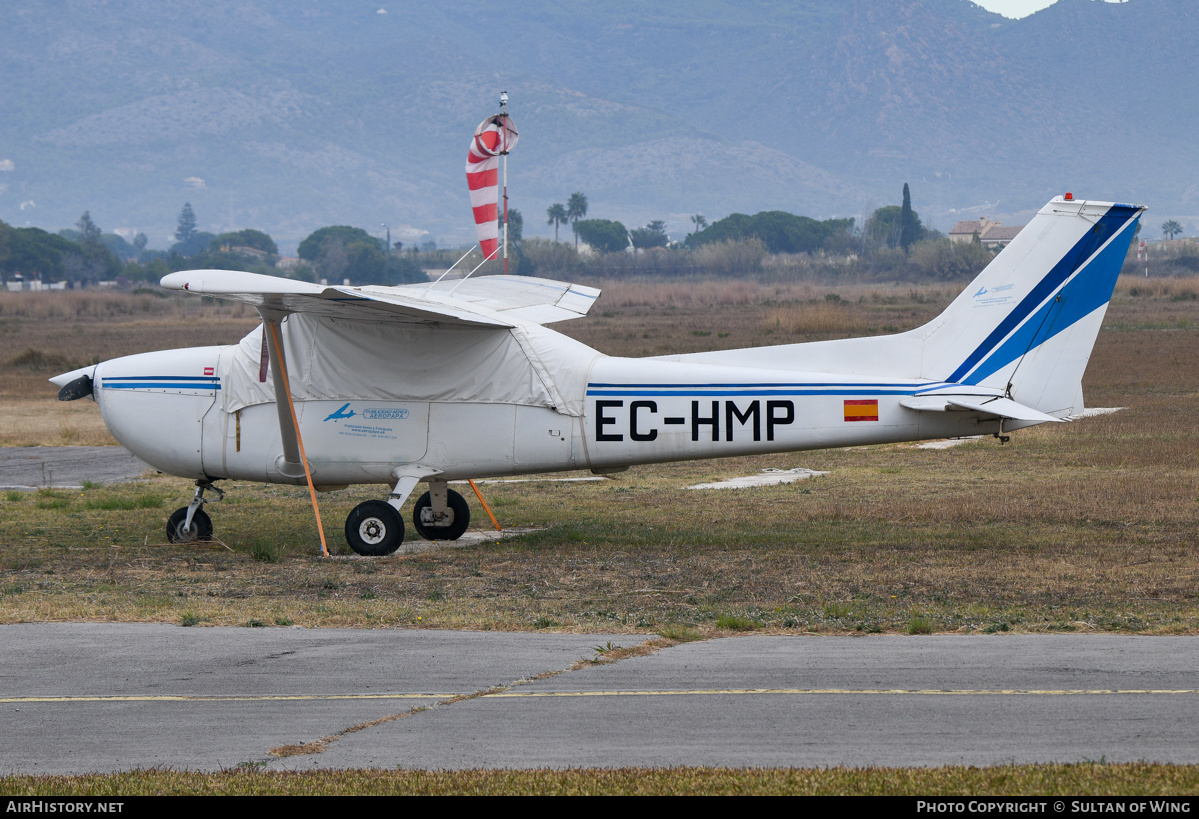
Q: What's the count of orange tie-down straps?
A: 2